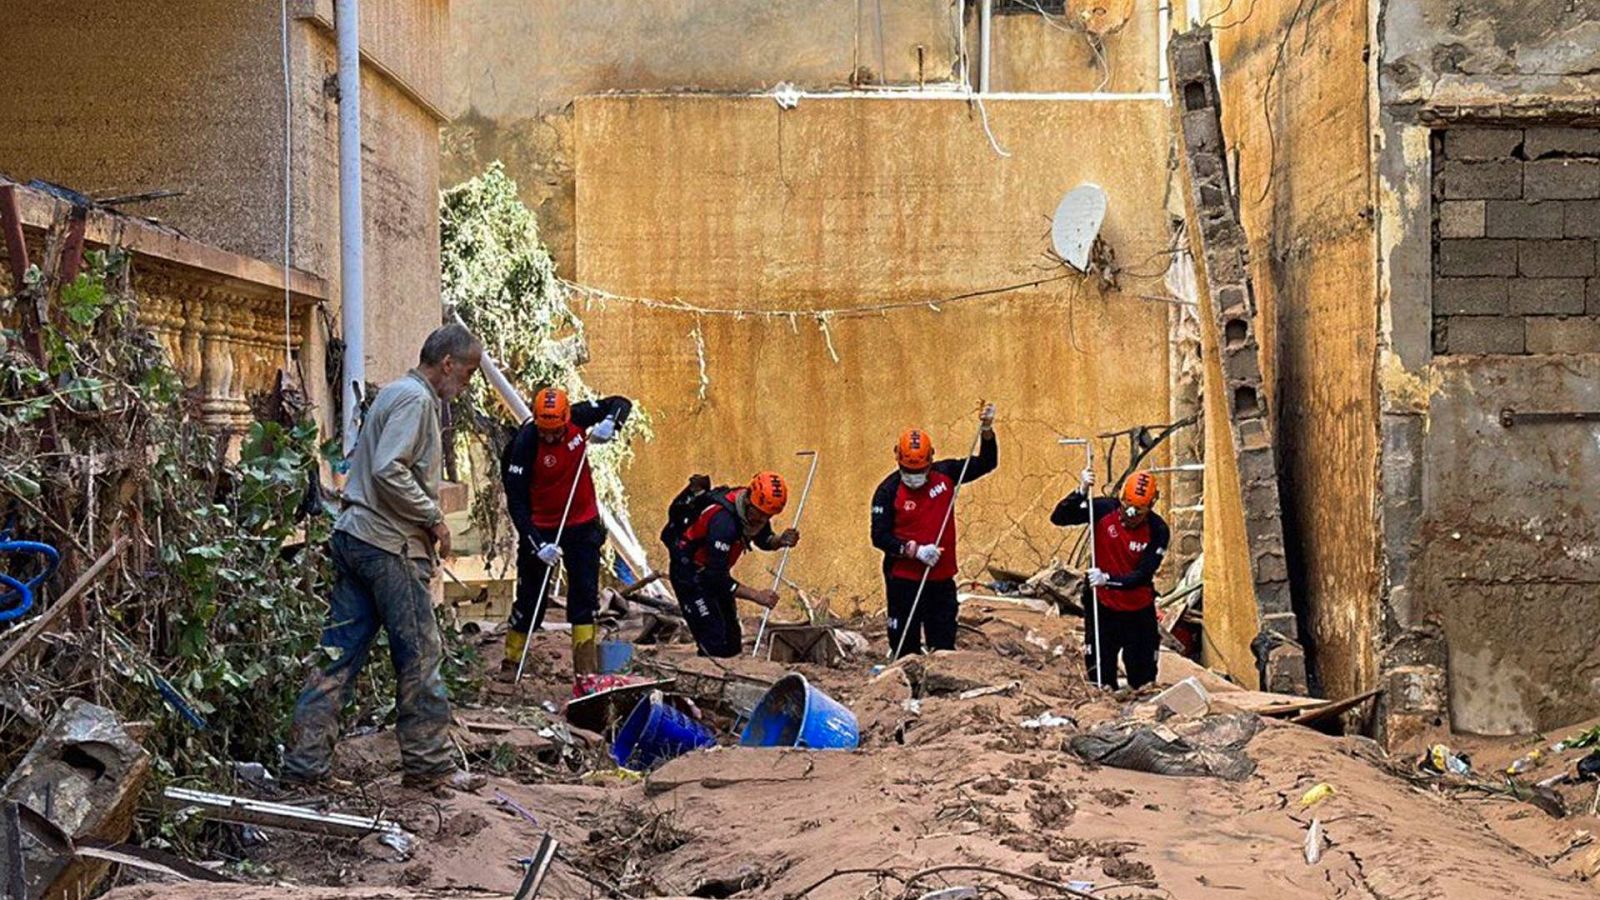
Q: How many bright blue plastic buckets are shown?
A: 2